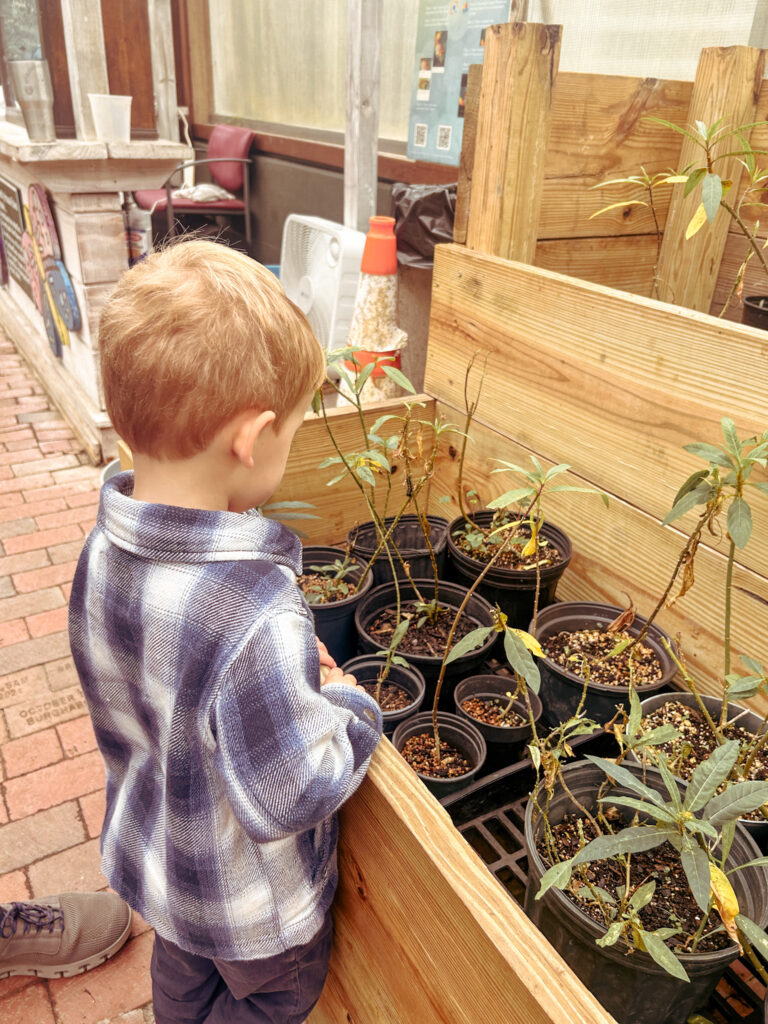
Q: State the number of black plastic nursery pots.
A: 11